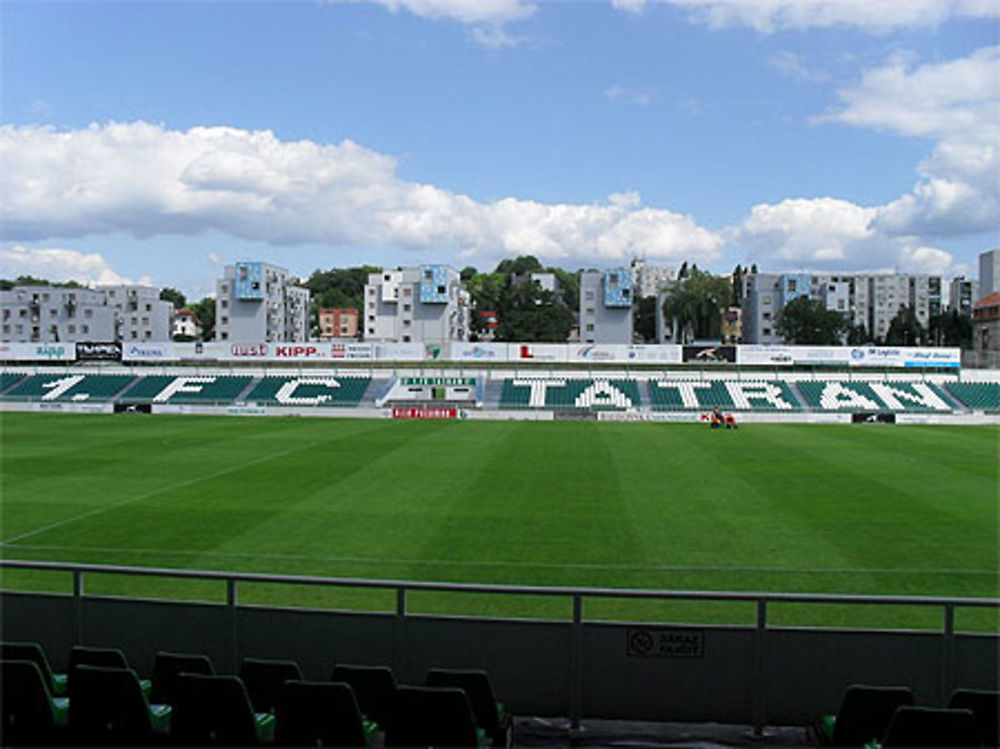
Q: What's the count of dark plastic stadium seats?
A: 14